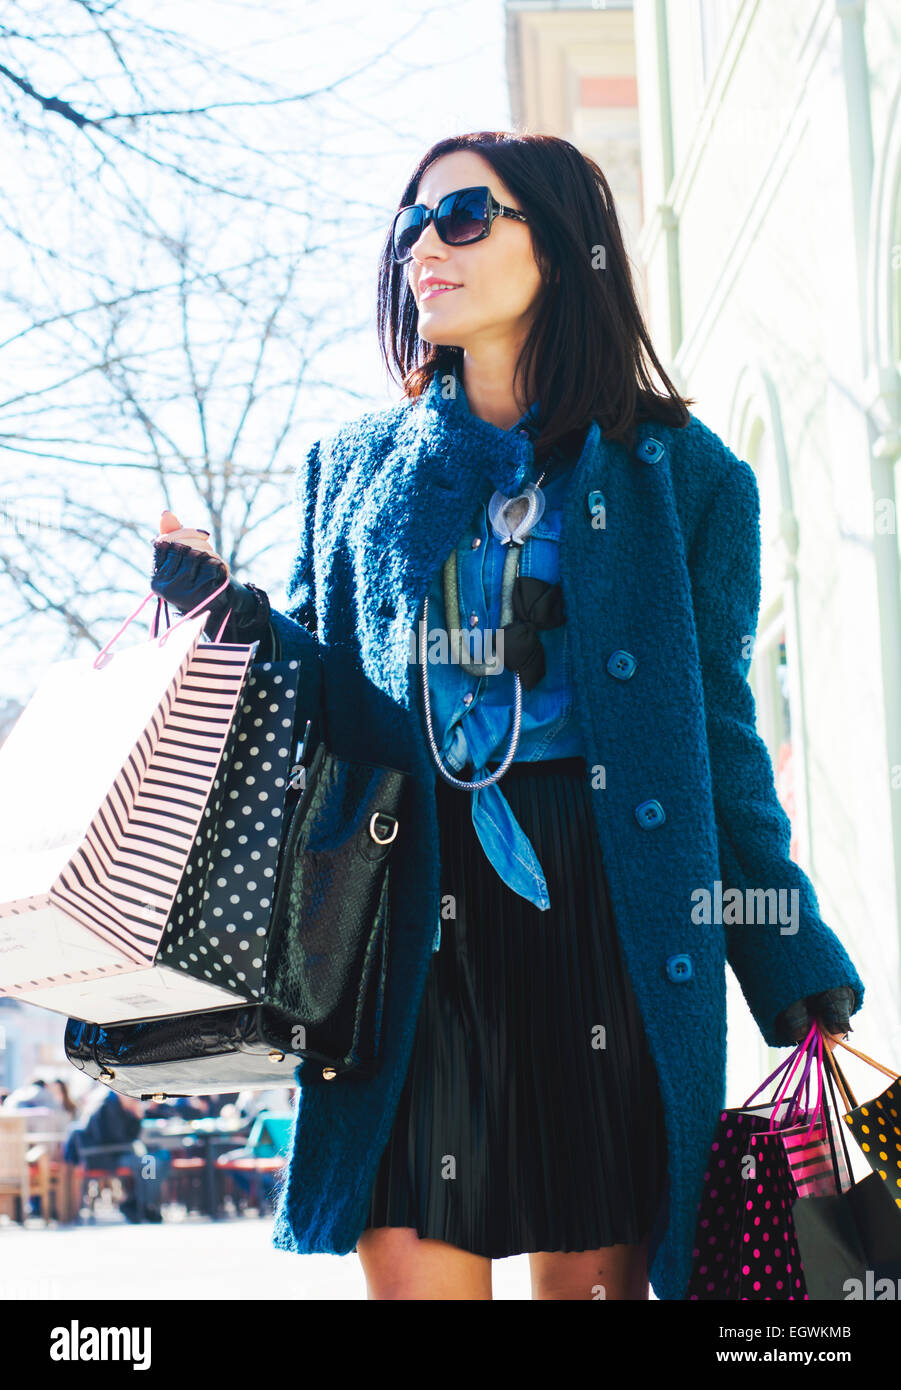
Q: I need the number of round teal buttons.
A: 5